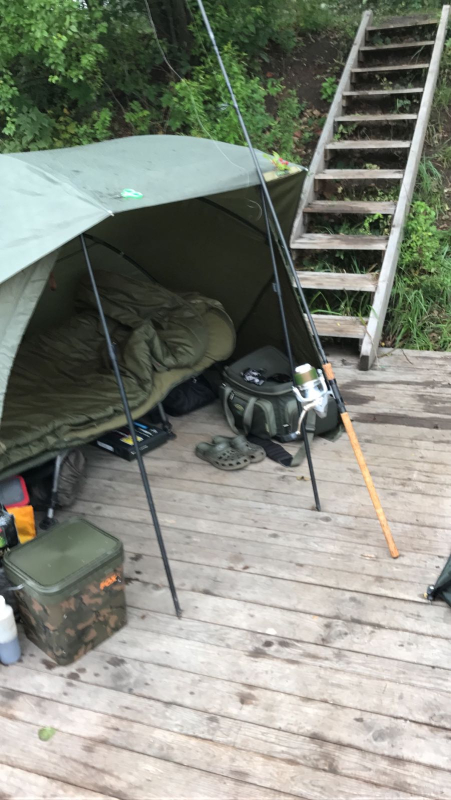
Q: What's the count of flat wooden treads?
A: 11